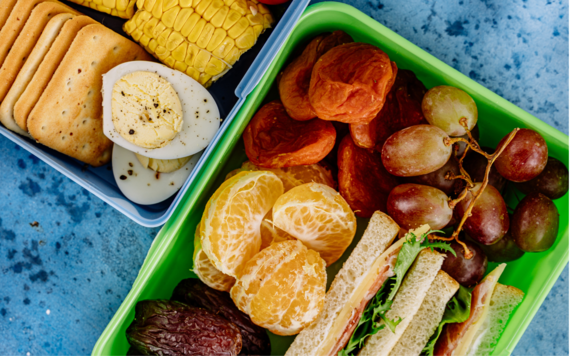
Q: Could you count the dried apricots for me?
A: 5